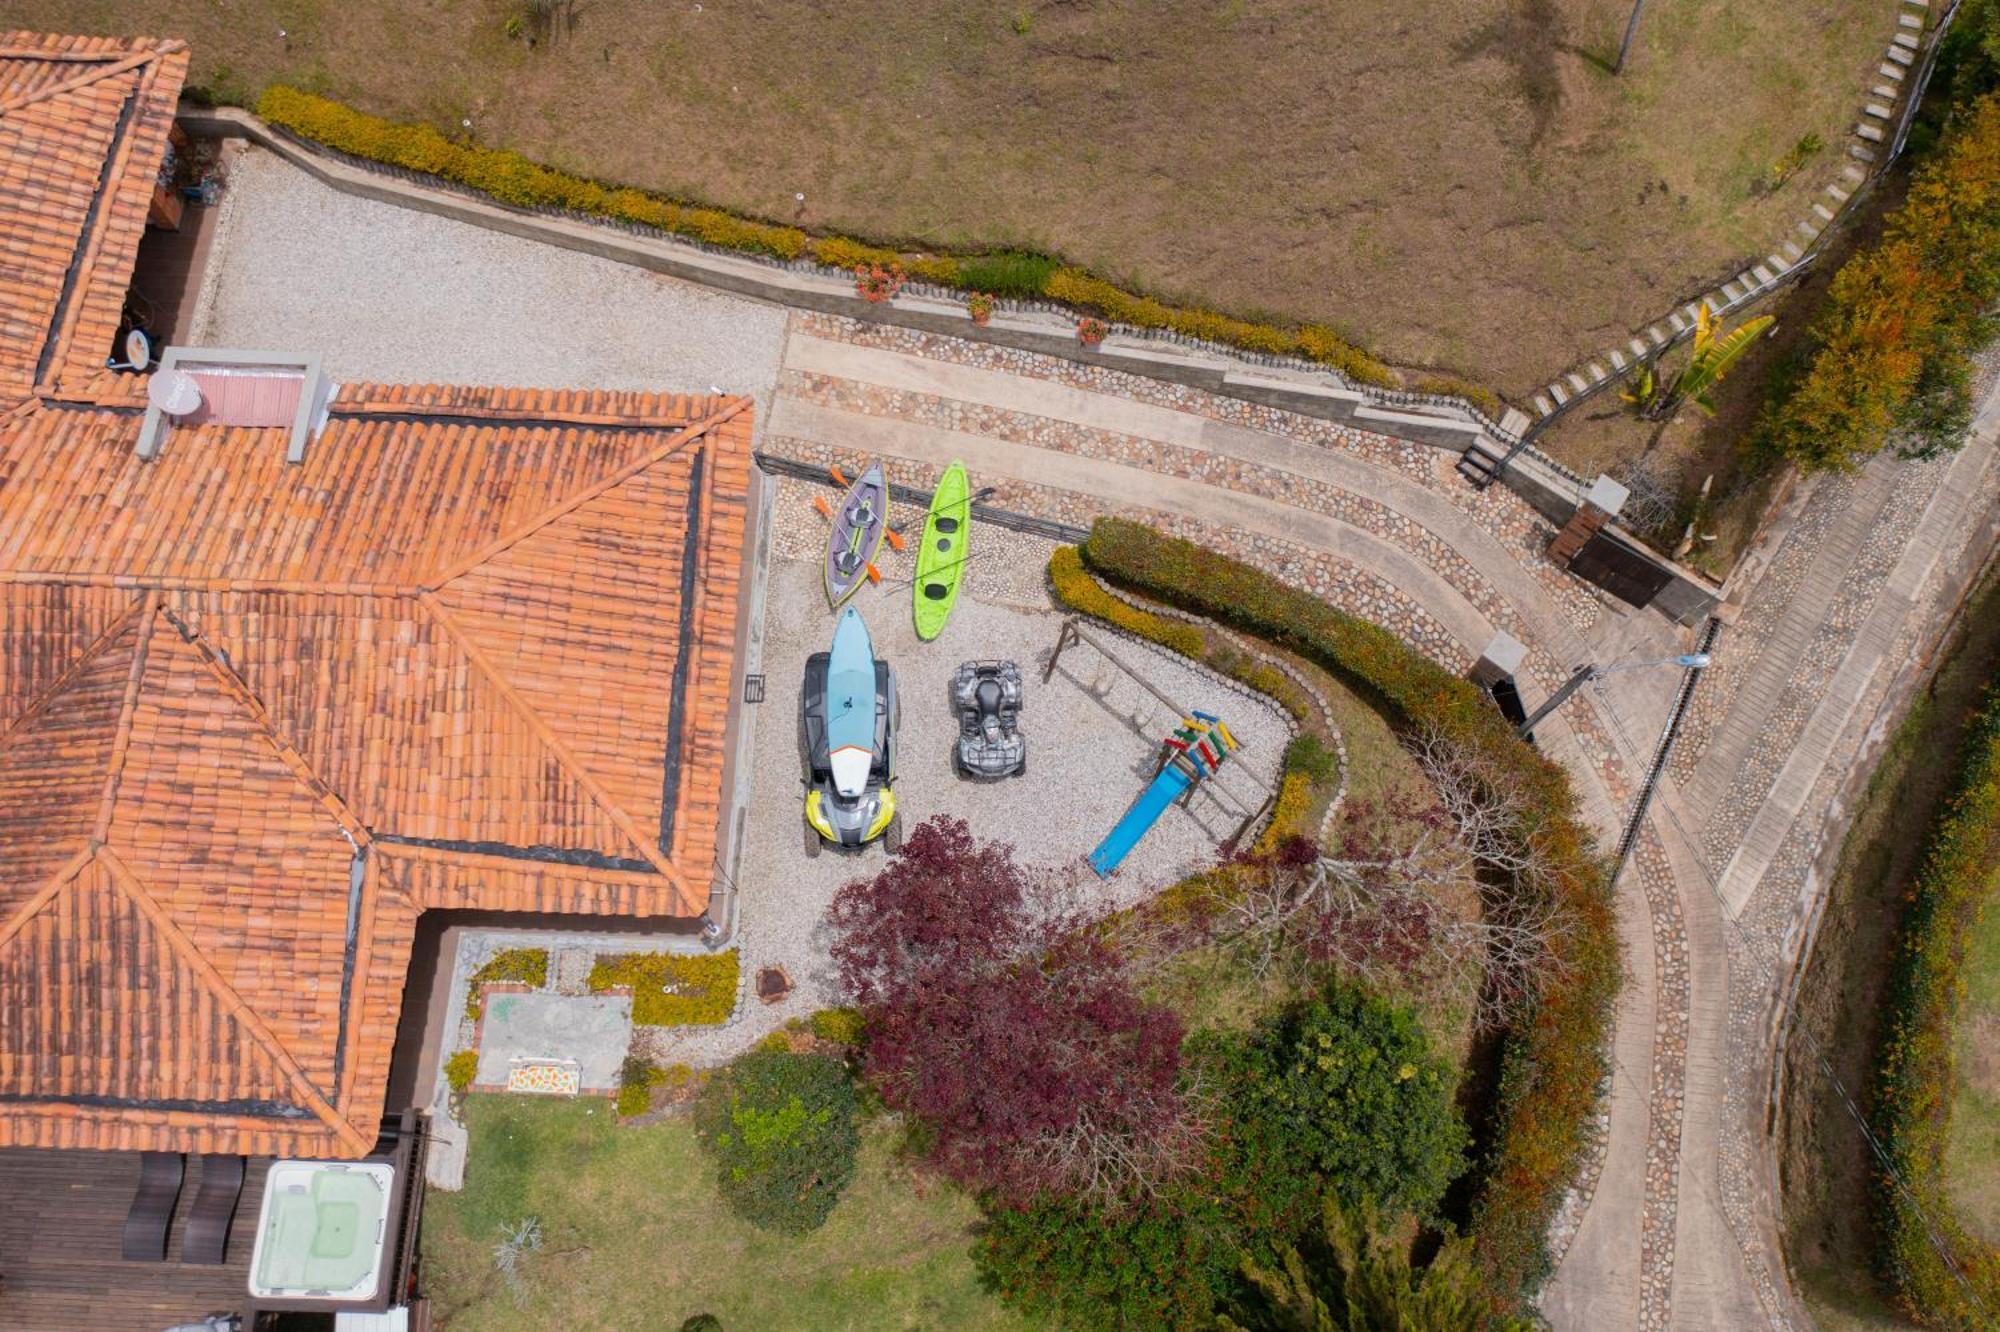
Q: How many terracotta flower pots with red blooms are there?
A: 3